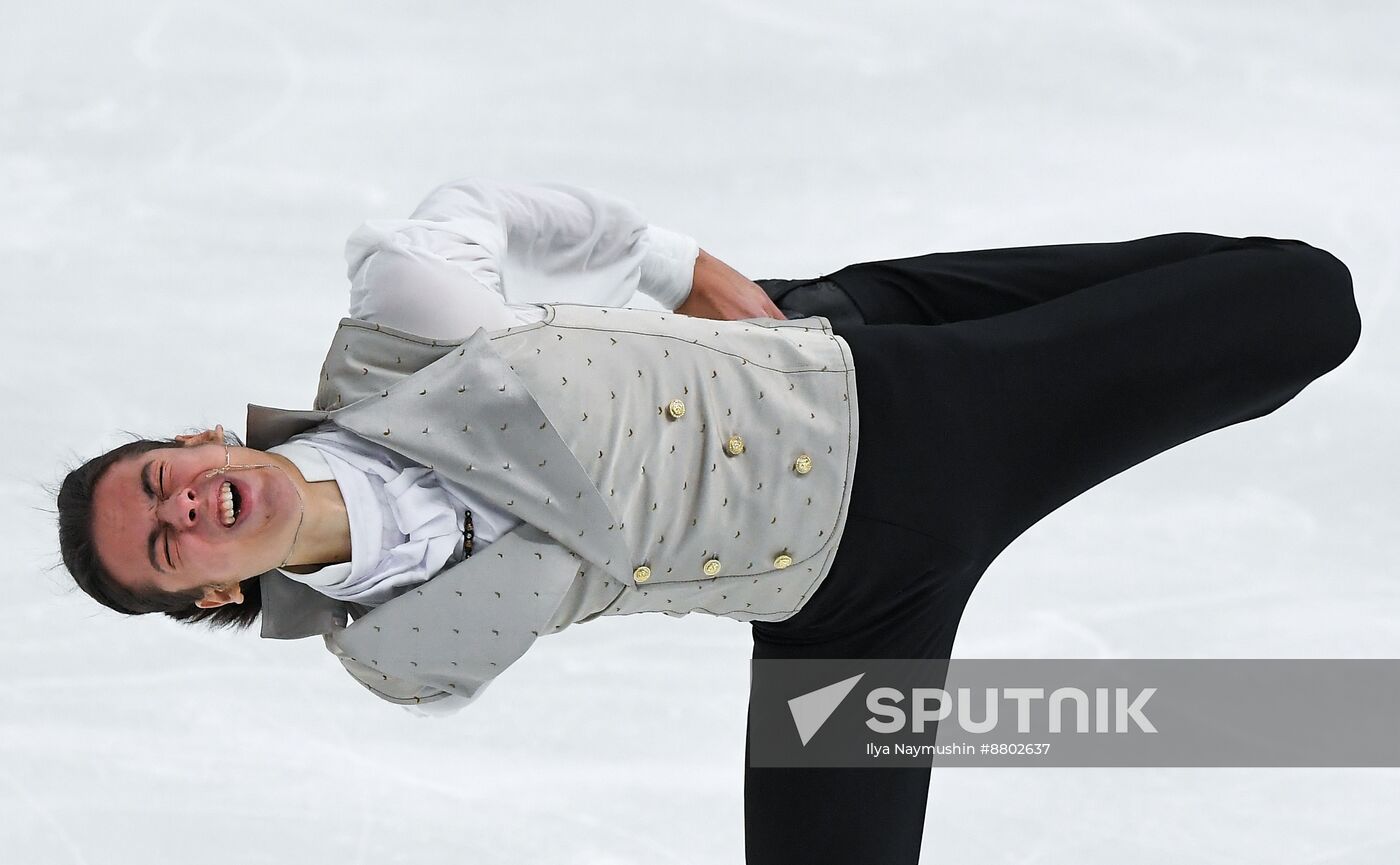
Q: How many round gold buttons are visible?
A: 6